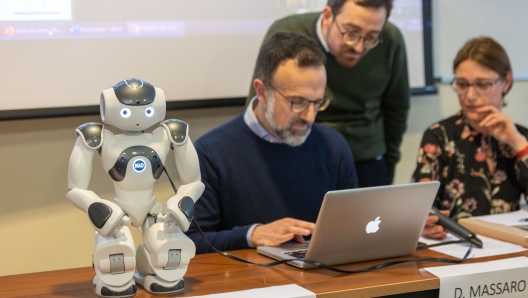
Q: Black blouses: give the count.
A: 1